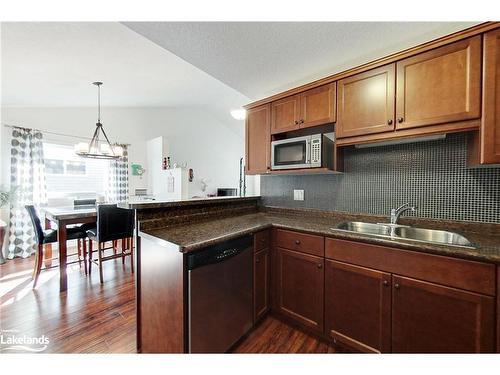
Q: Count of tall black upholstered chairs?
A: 3